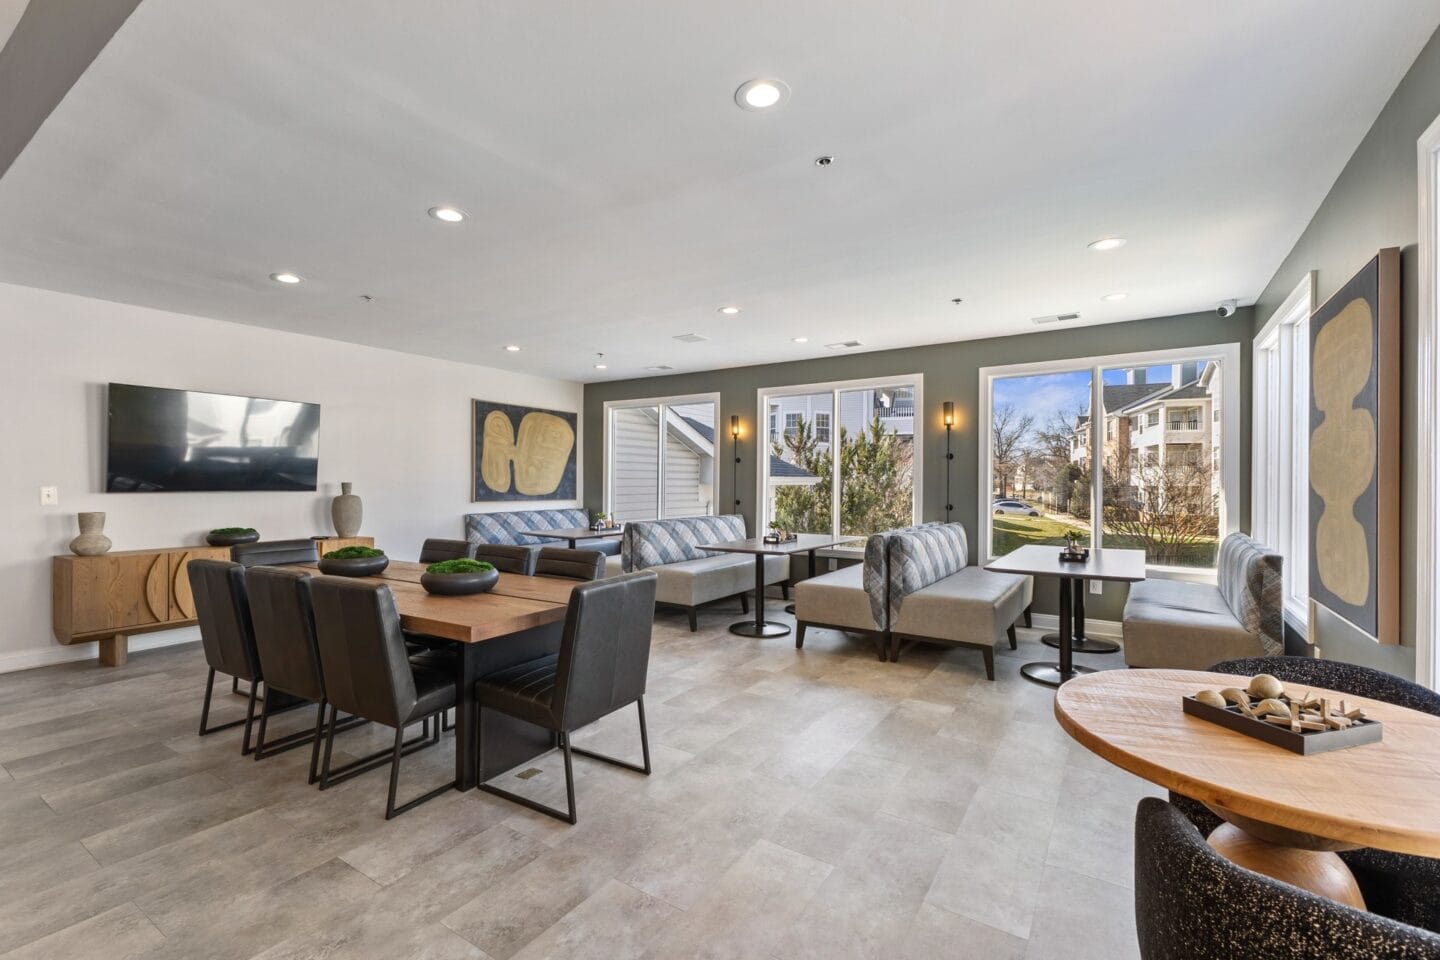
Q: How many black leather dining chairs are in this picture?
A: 8